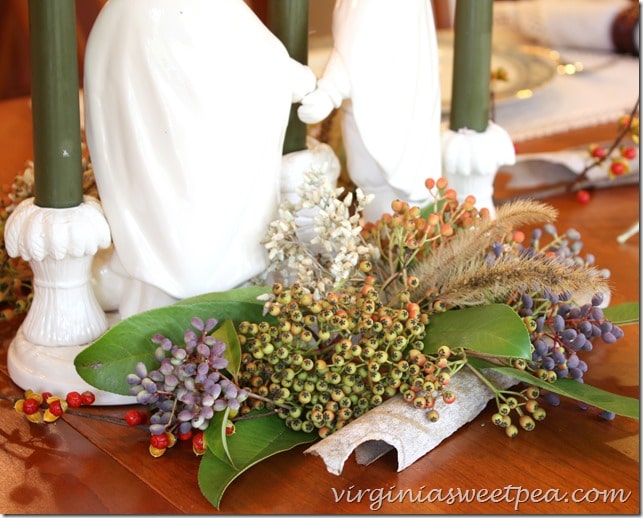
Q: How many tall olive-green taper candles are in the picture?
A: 3